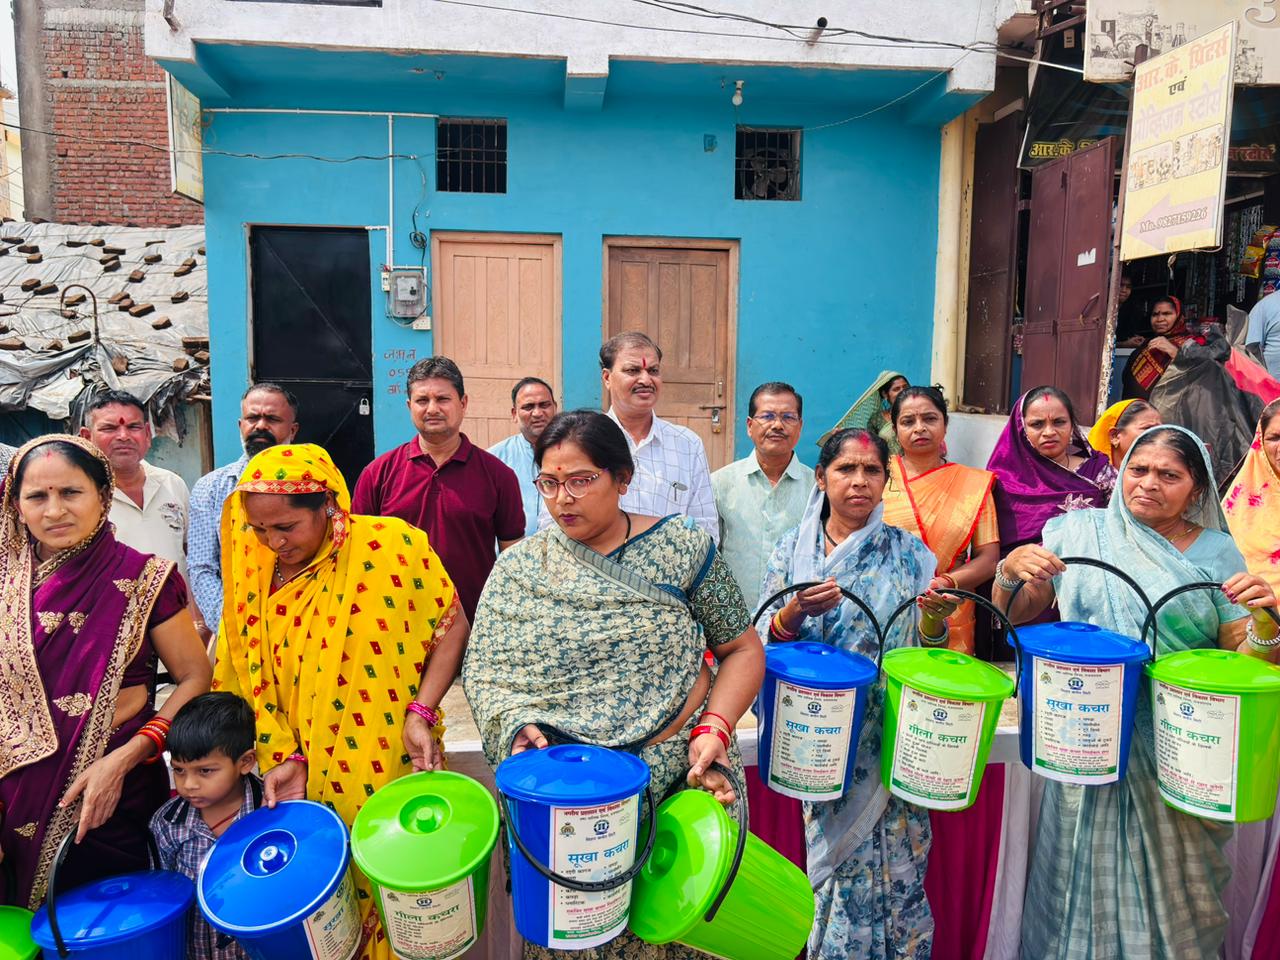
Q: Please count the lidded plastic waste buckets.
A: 10